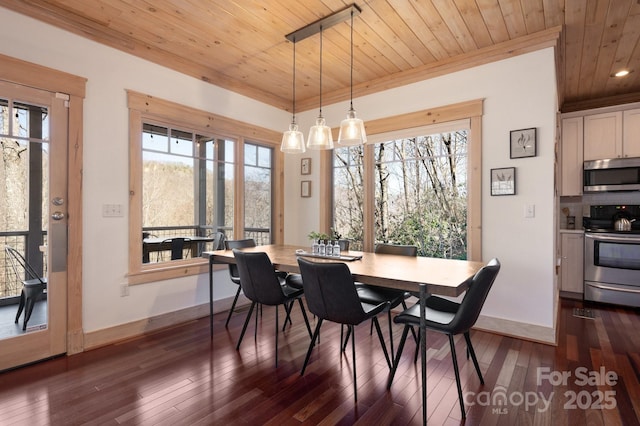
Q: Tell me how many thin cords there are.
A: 3